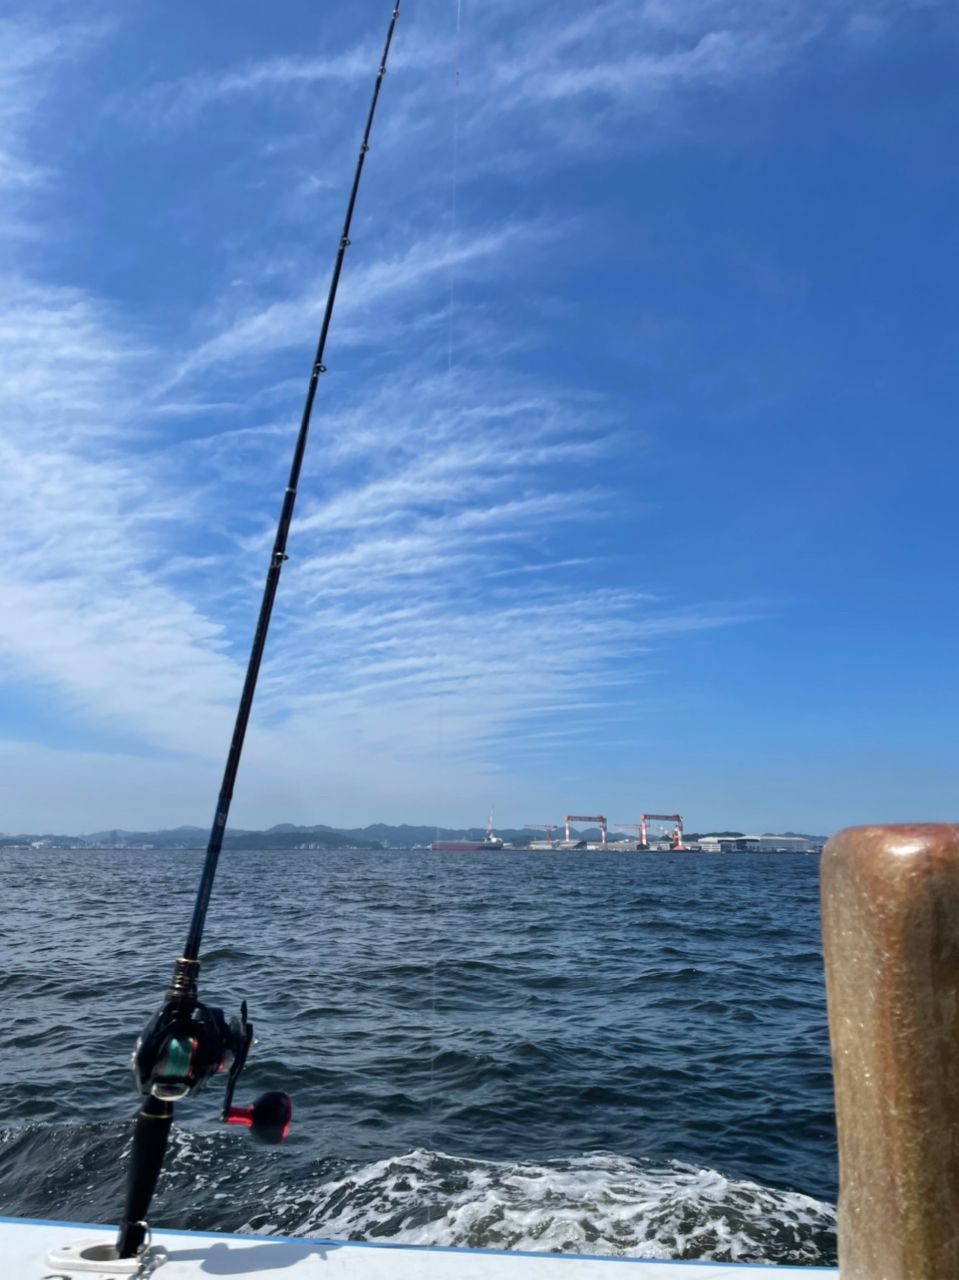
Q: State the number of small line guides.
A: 6